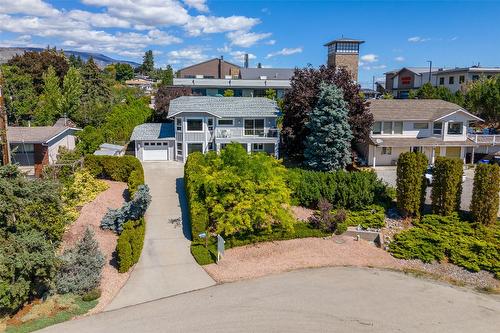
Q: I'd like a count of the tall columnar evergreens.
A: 3